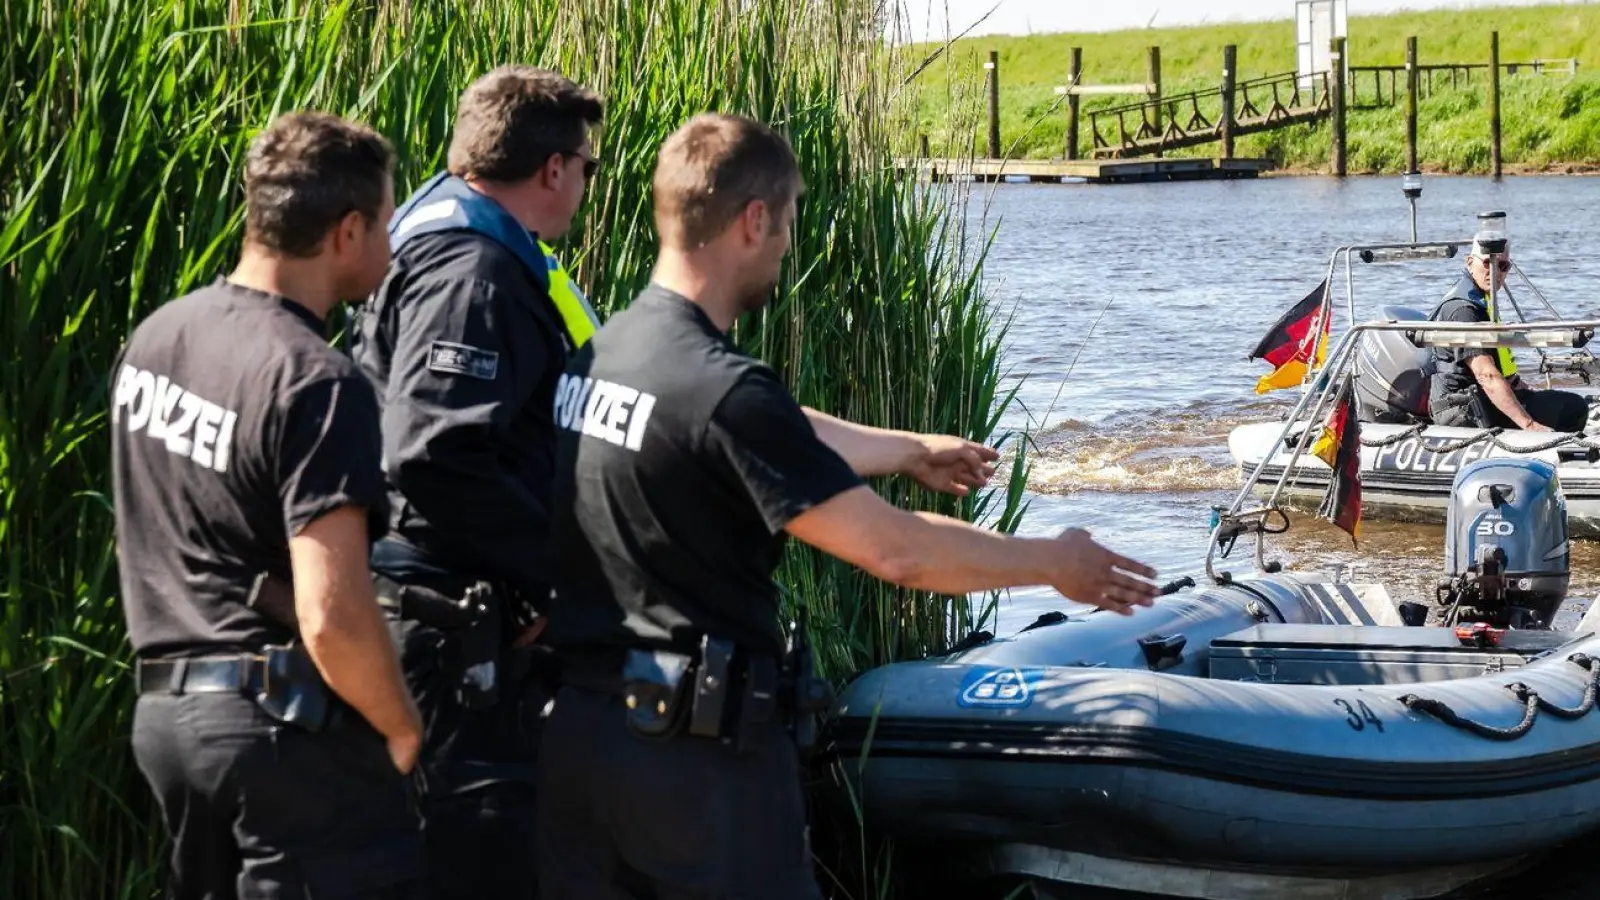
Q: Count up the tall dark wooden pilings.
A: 7